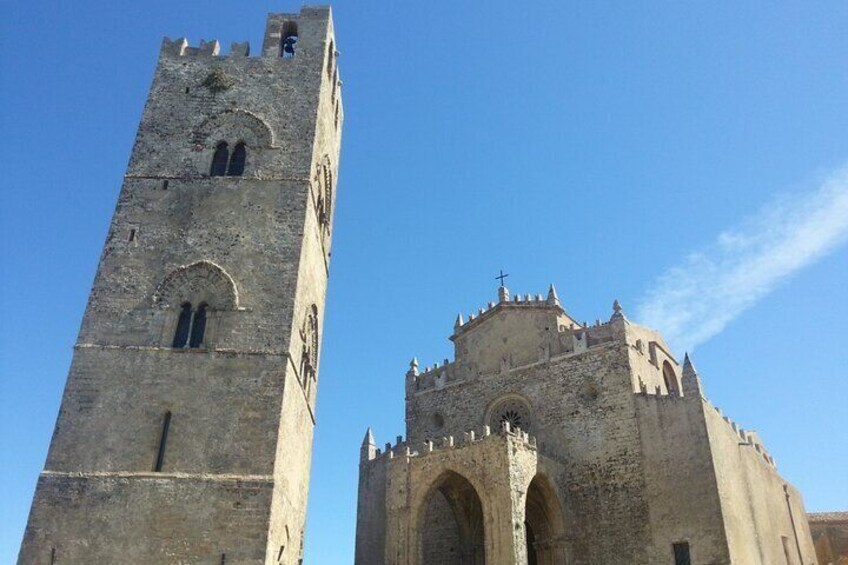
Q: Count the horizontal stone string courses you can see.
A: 3